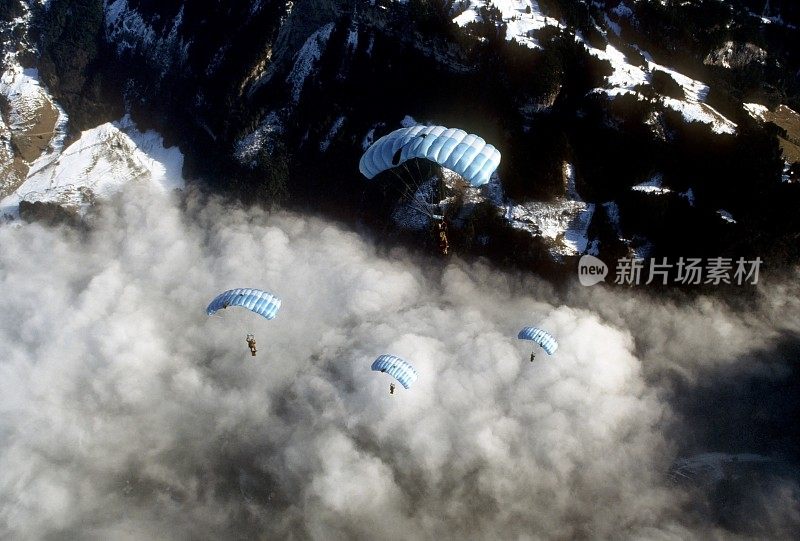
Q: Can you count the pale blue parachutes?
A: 4